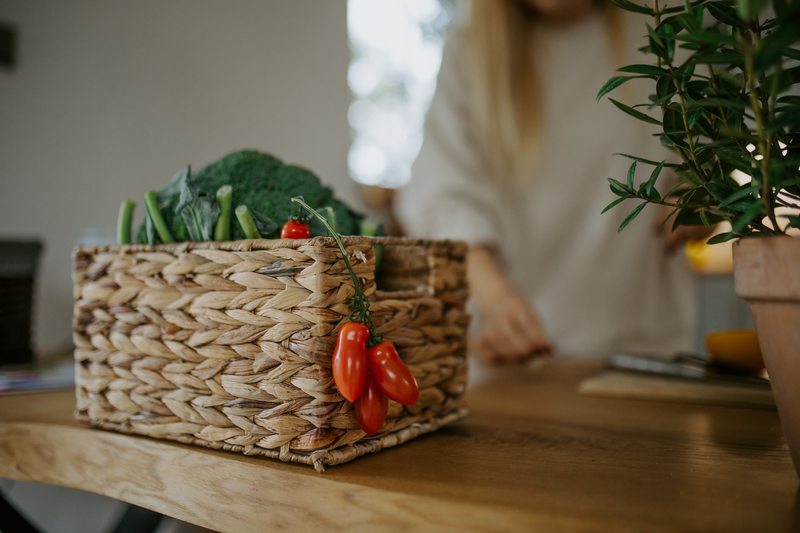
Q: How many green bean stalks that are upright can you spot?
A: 4